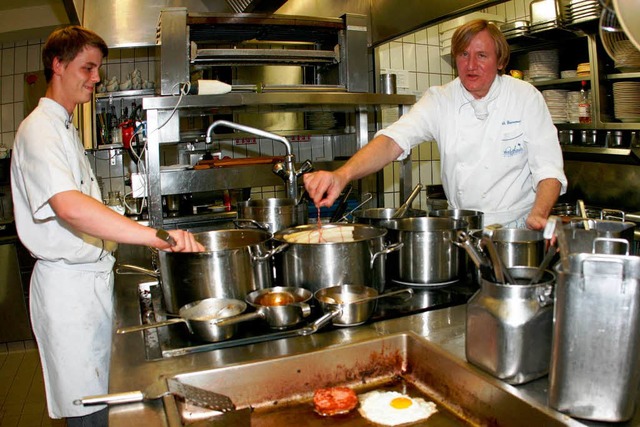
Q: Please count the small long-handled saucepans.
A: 3